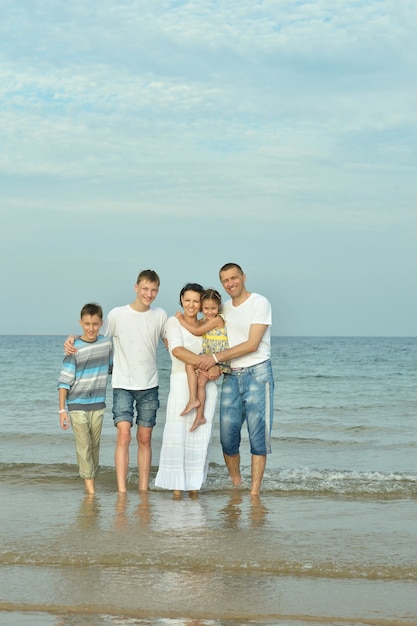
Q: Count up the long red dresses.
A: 0